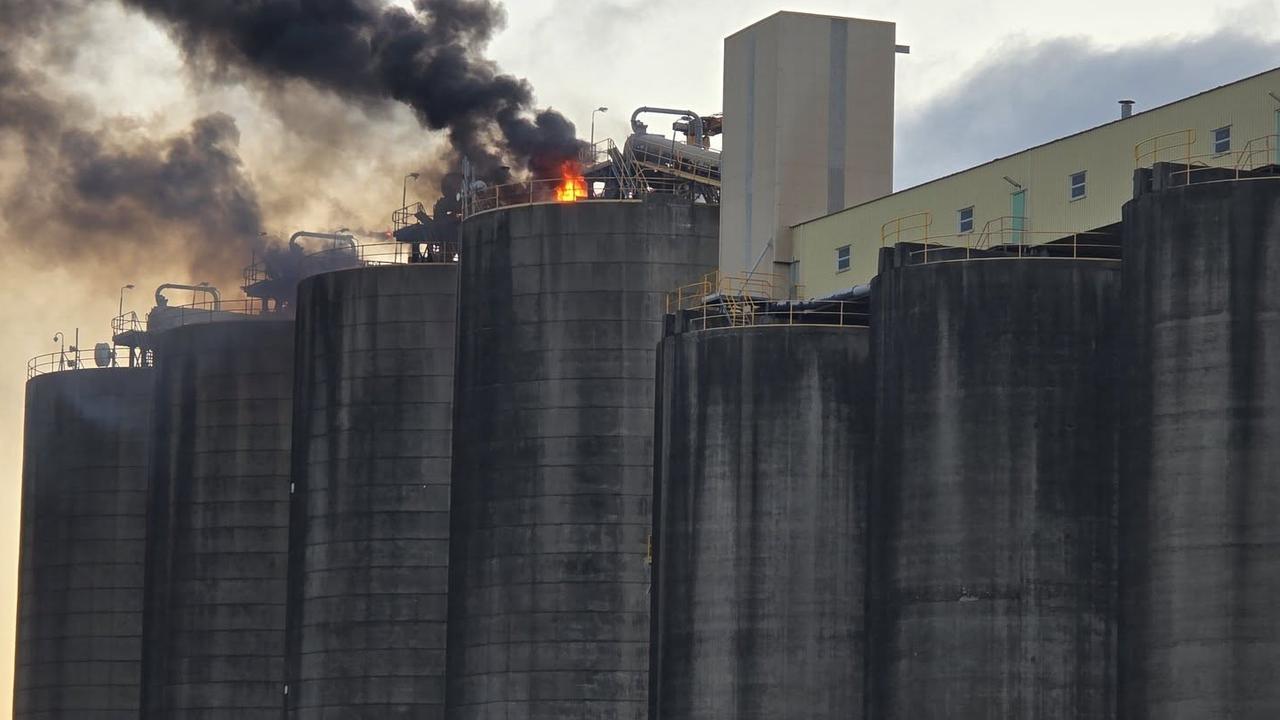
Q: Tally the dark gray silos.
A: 7